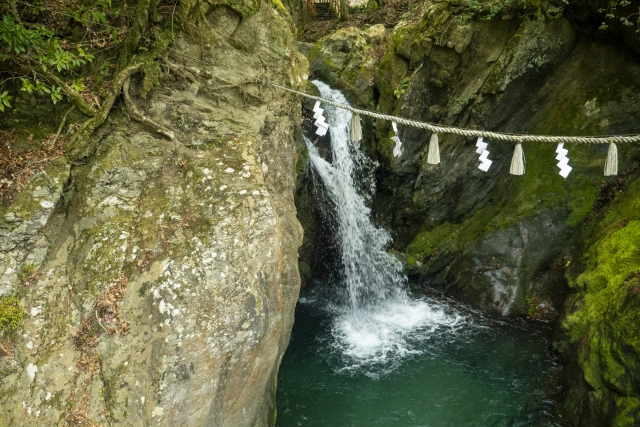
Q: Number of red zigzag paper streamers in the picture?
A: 0